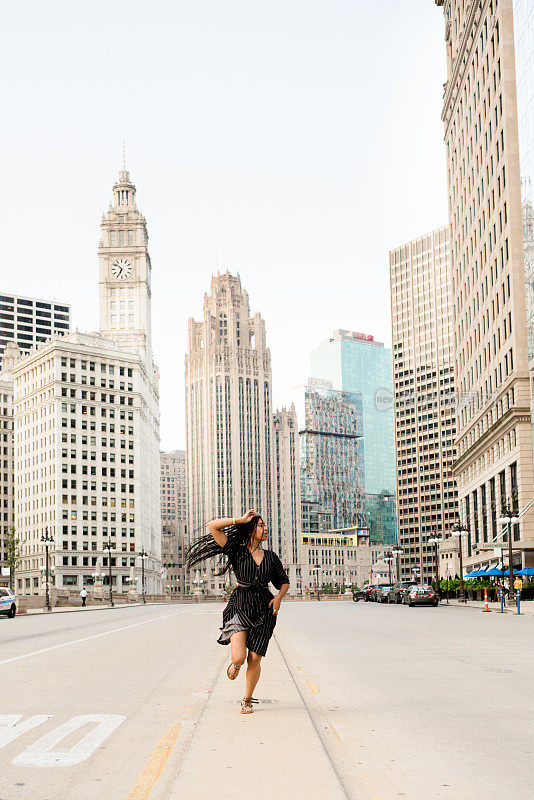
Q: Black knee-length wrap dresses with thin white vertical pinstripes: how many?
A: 1